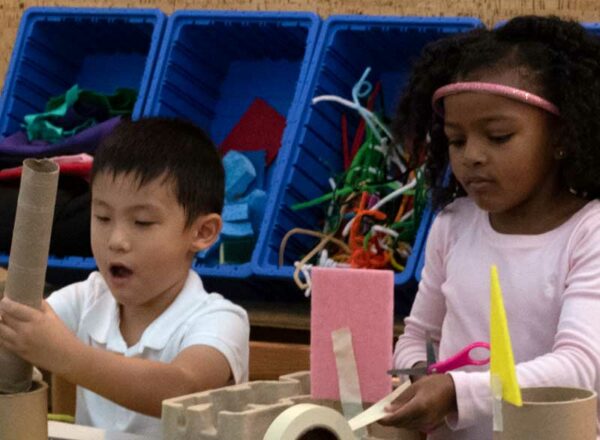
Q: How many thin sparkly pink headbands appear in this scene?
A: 1